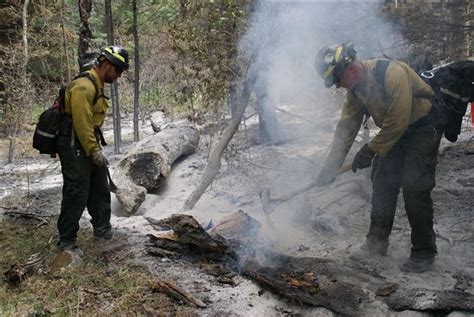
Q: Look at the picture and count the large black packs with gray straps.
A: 2